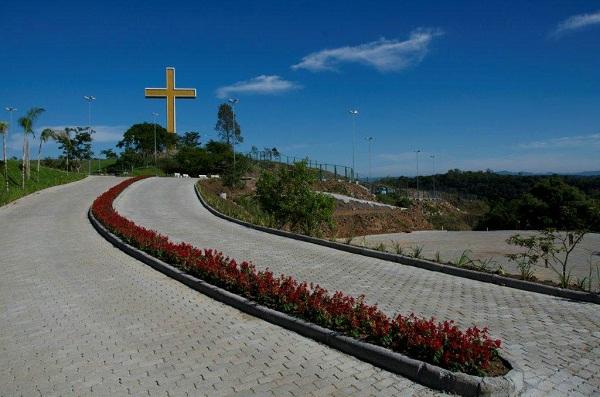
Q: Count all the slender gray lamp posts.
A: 8